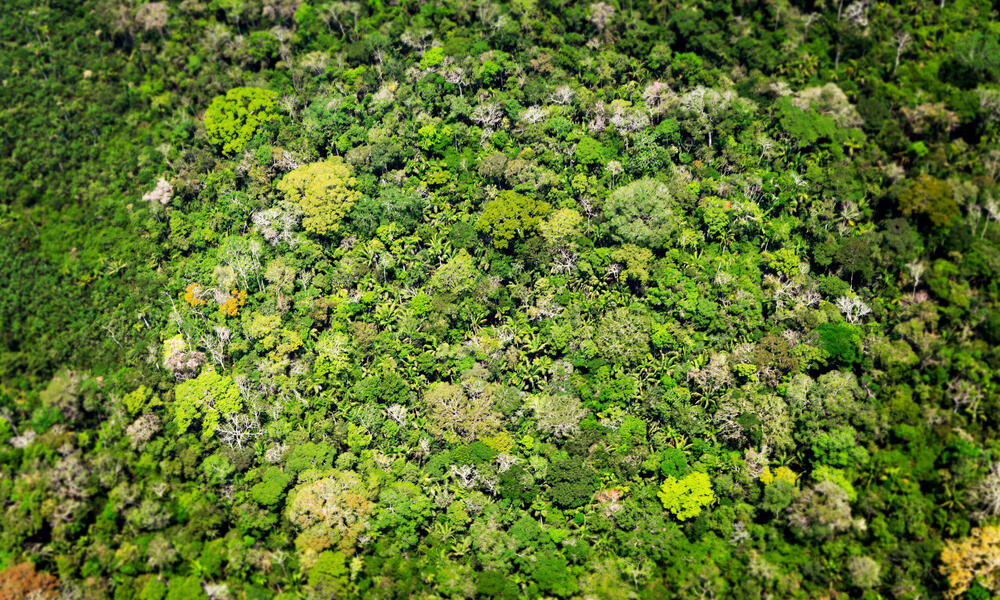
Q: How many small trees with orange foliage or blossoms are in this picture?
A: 2